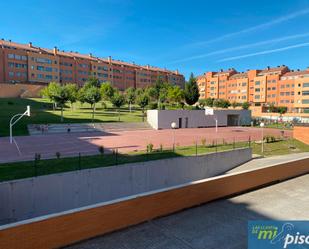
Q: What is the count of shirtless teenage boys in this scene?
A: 0